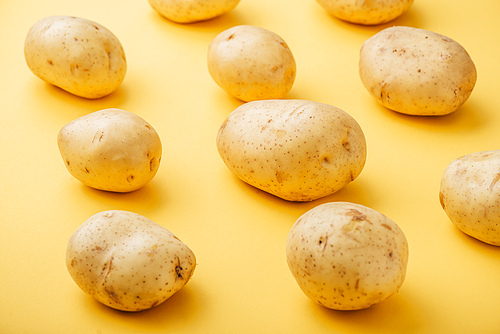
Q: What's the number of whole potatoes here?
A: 7